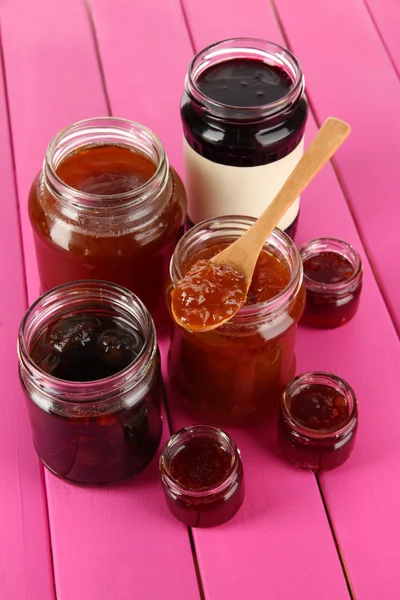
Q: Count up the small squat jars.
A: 3